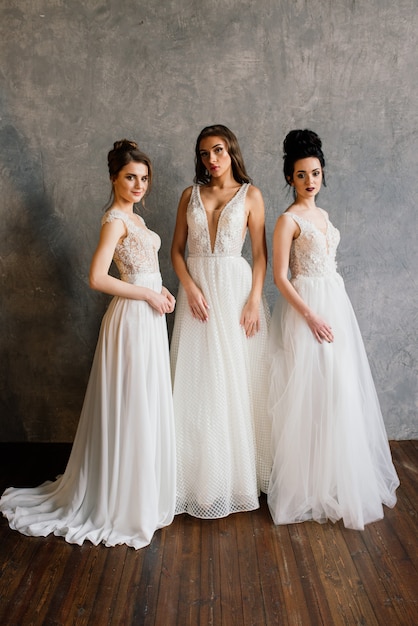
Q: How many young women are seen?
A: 3